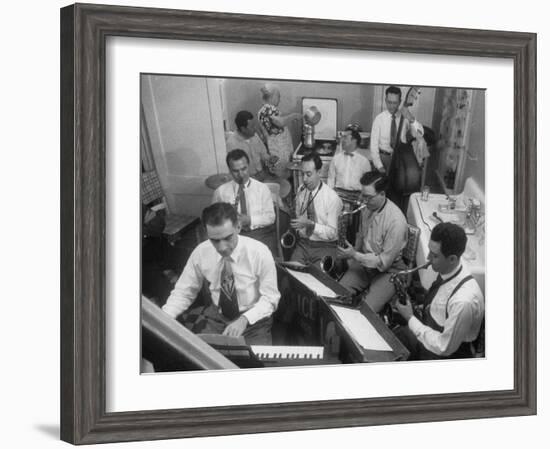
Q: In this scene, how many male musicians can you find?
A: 8